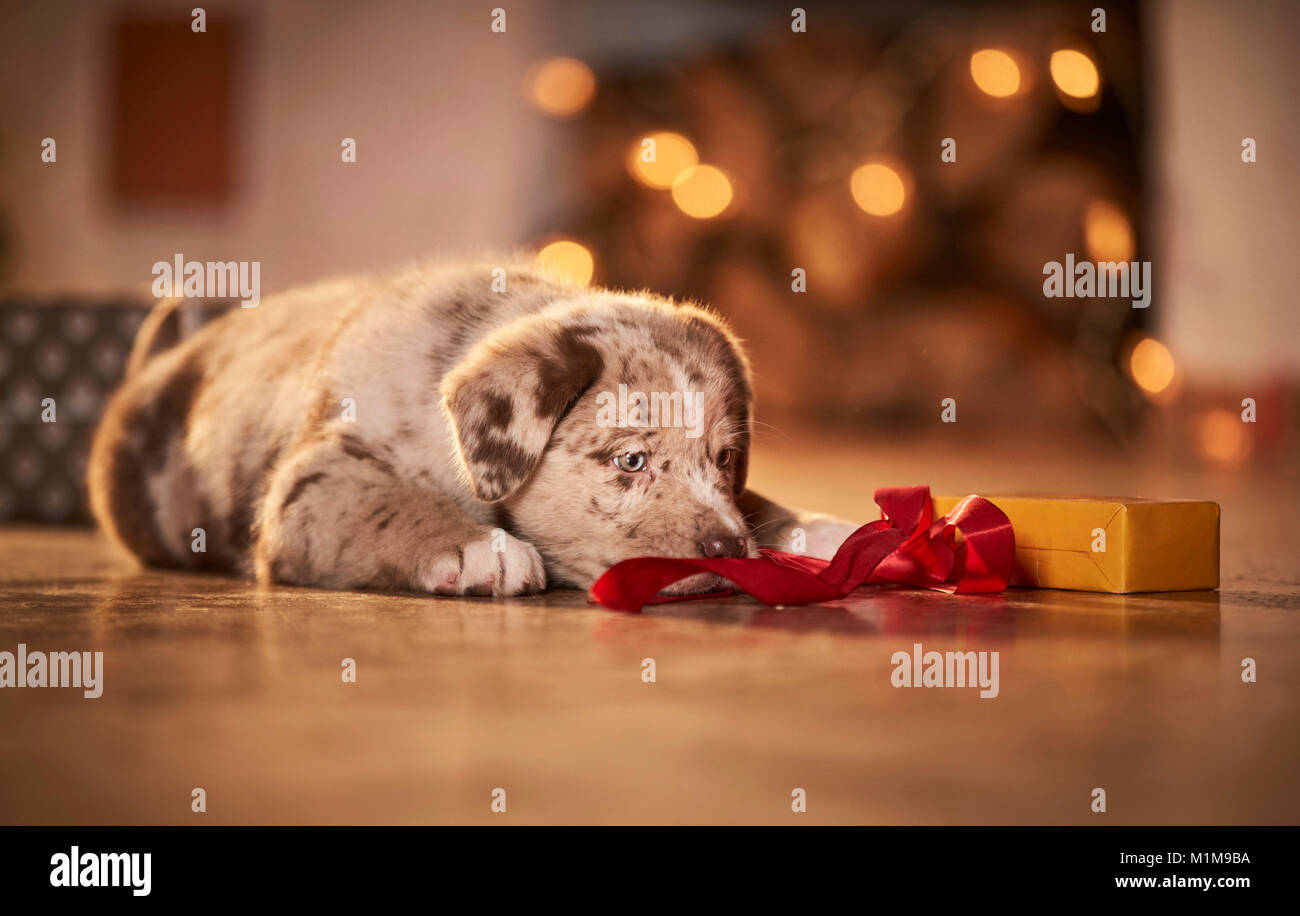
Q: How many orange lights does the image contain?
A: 10